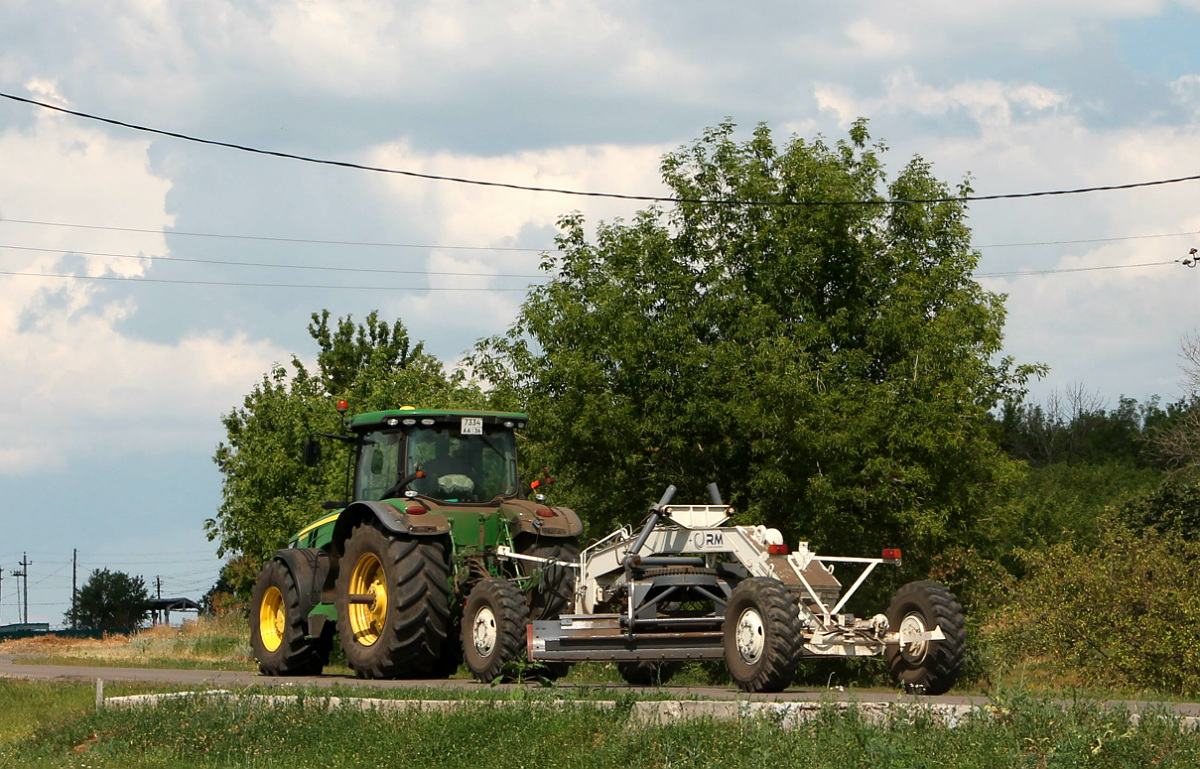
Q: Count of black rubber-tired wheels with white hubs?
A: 3